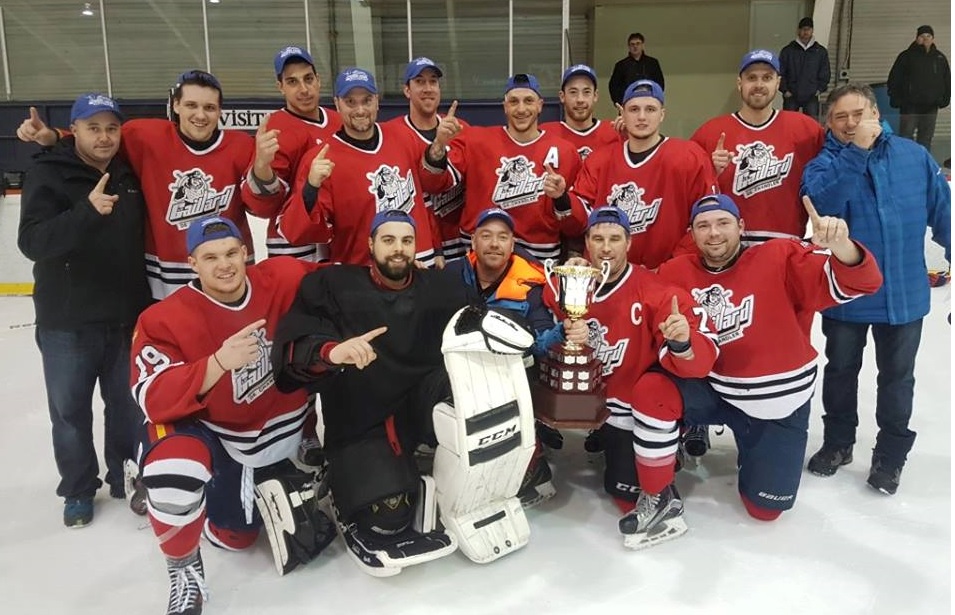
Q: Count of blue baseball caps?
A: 14